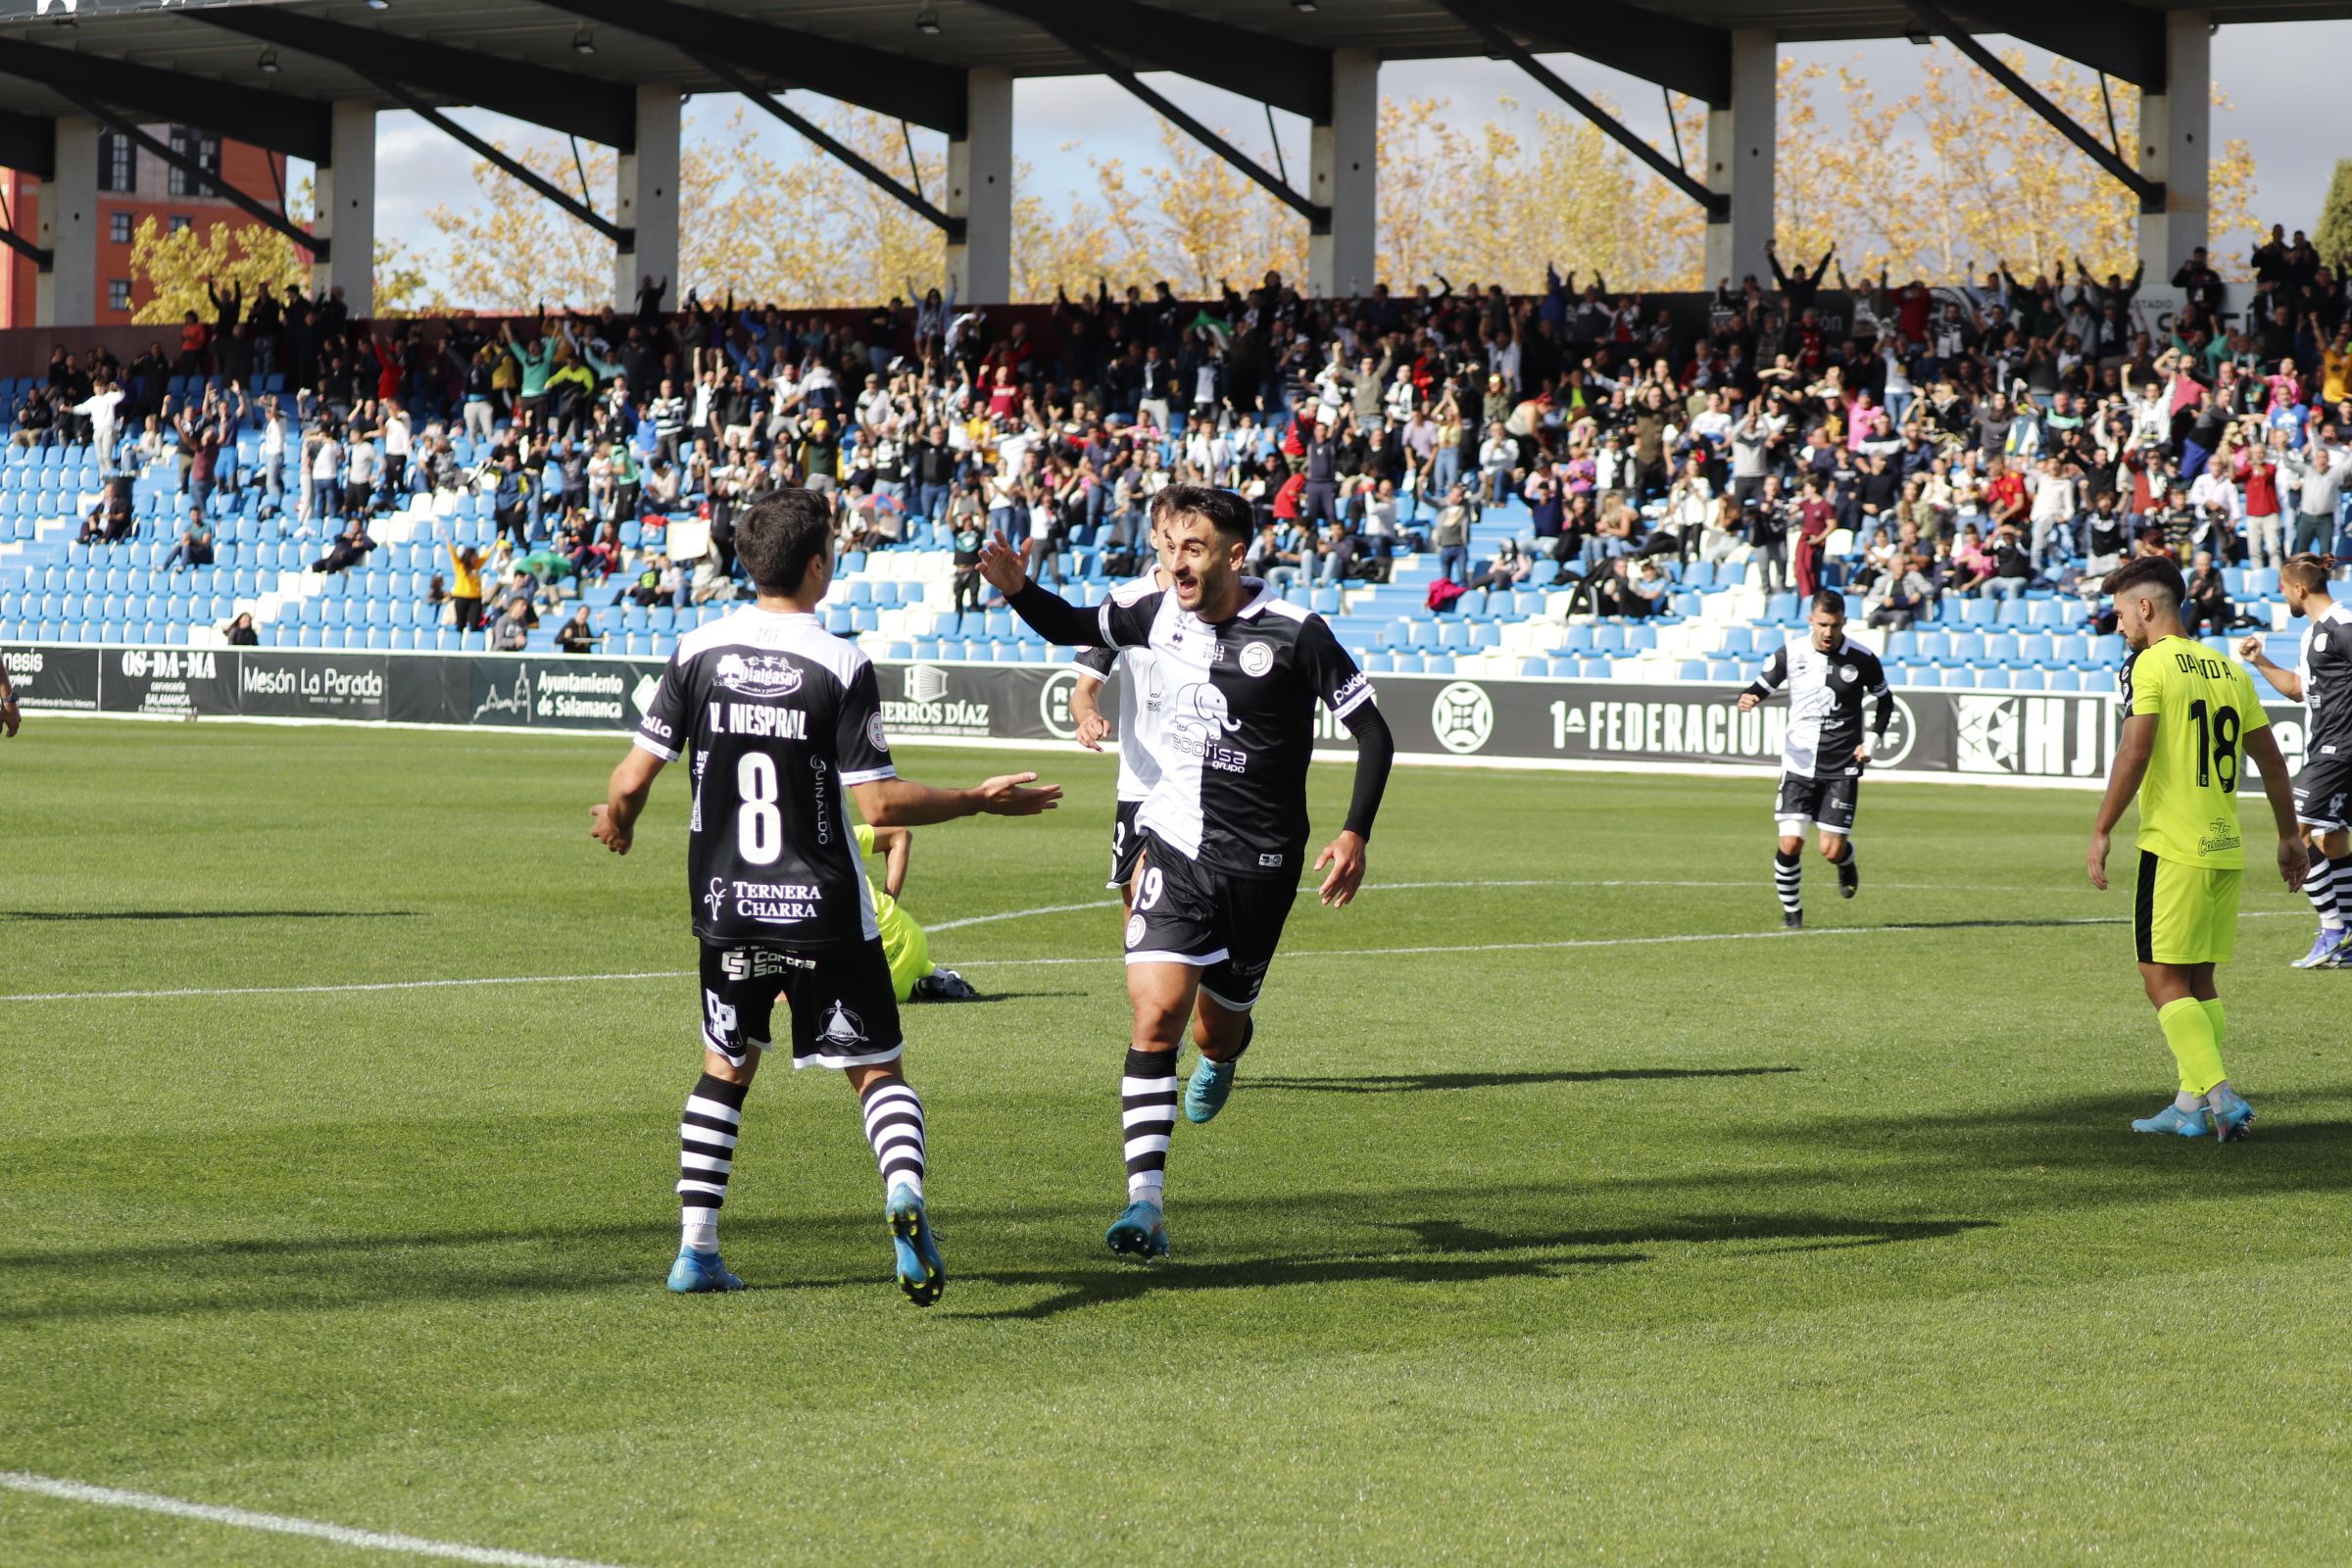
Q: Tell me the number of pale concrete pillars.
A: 7